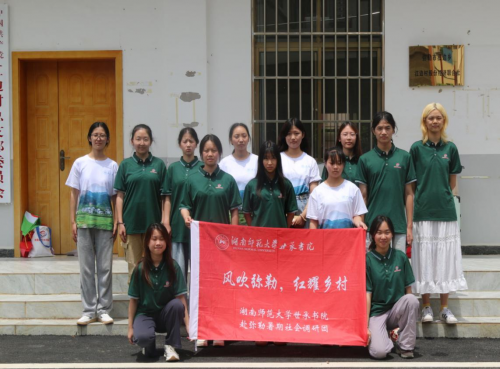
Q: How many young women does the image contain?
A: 13